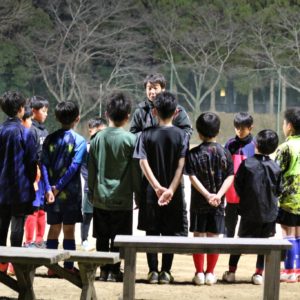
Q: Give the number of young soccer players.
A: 11